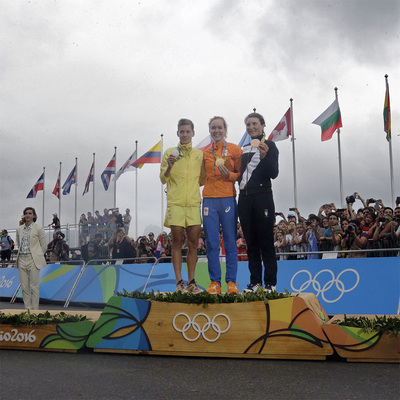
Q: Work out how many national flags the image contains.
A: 12